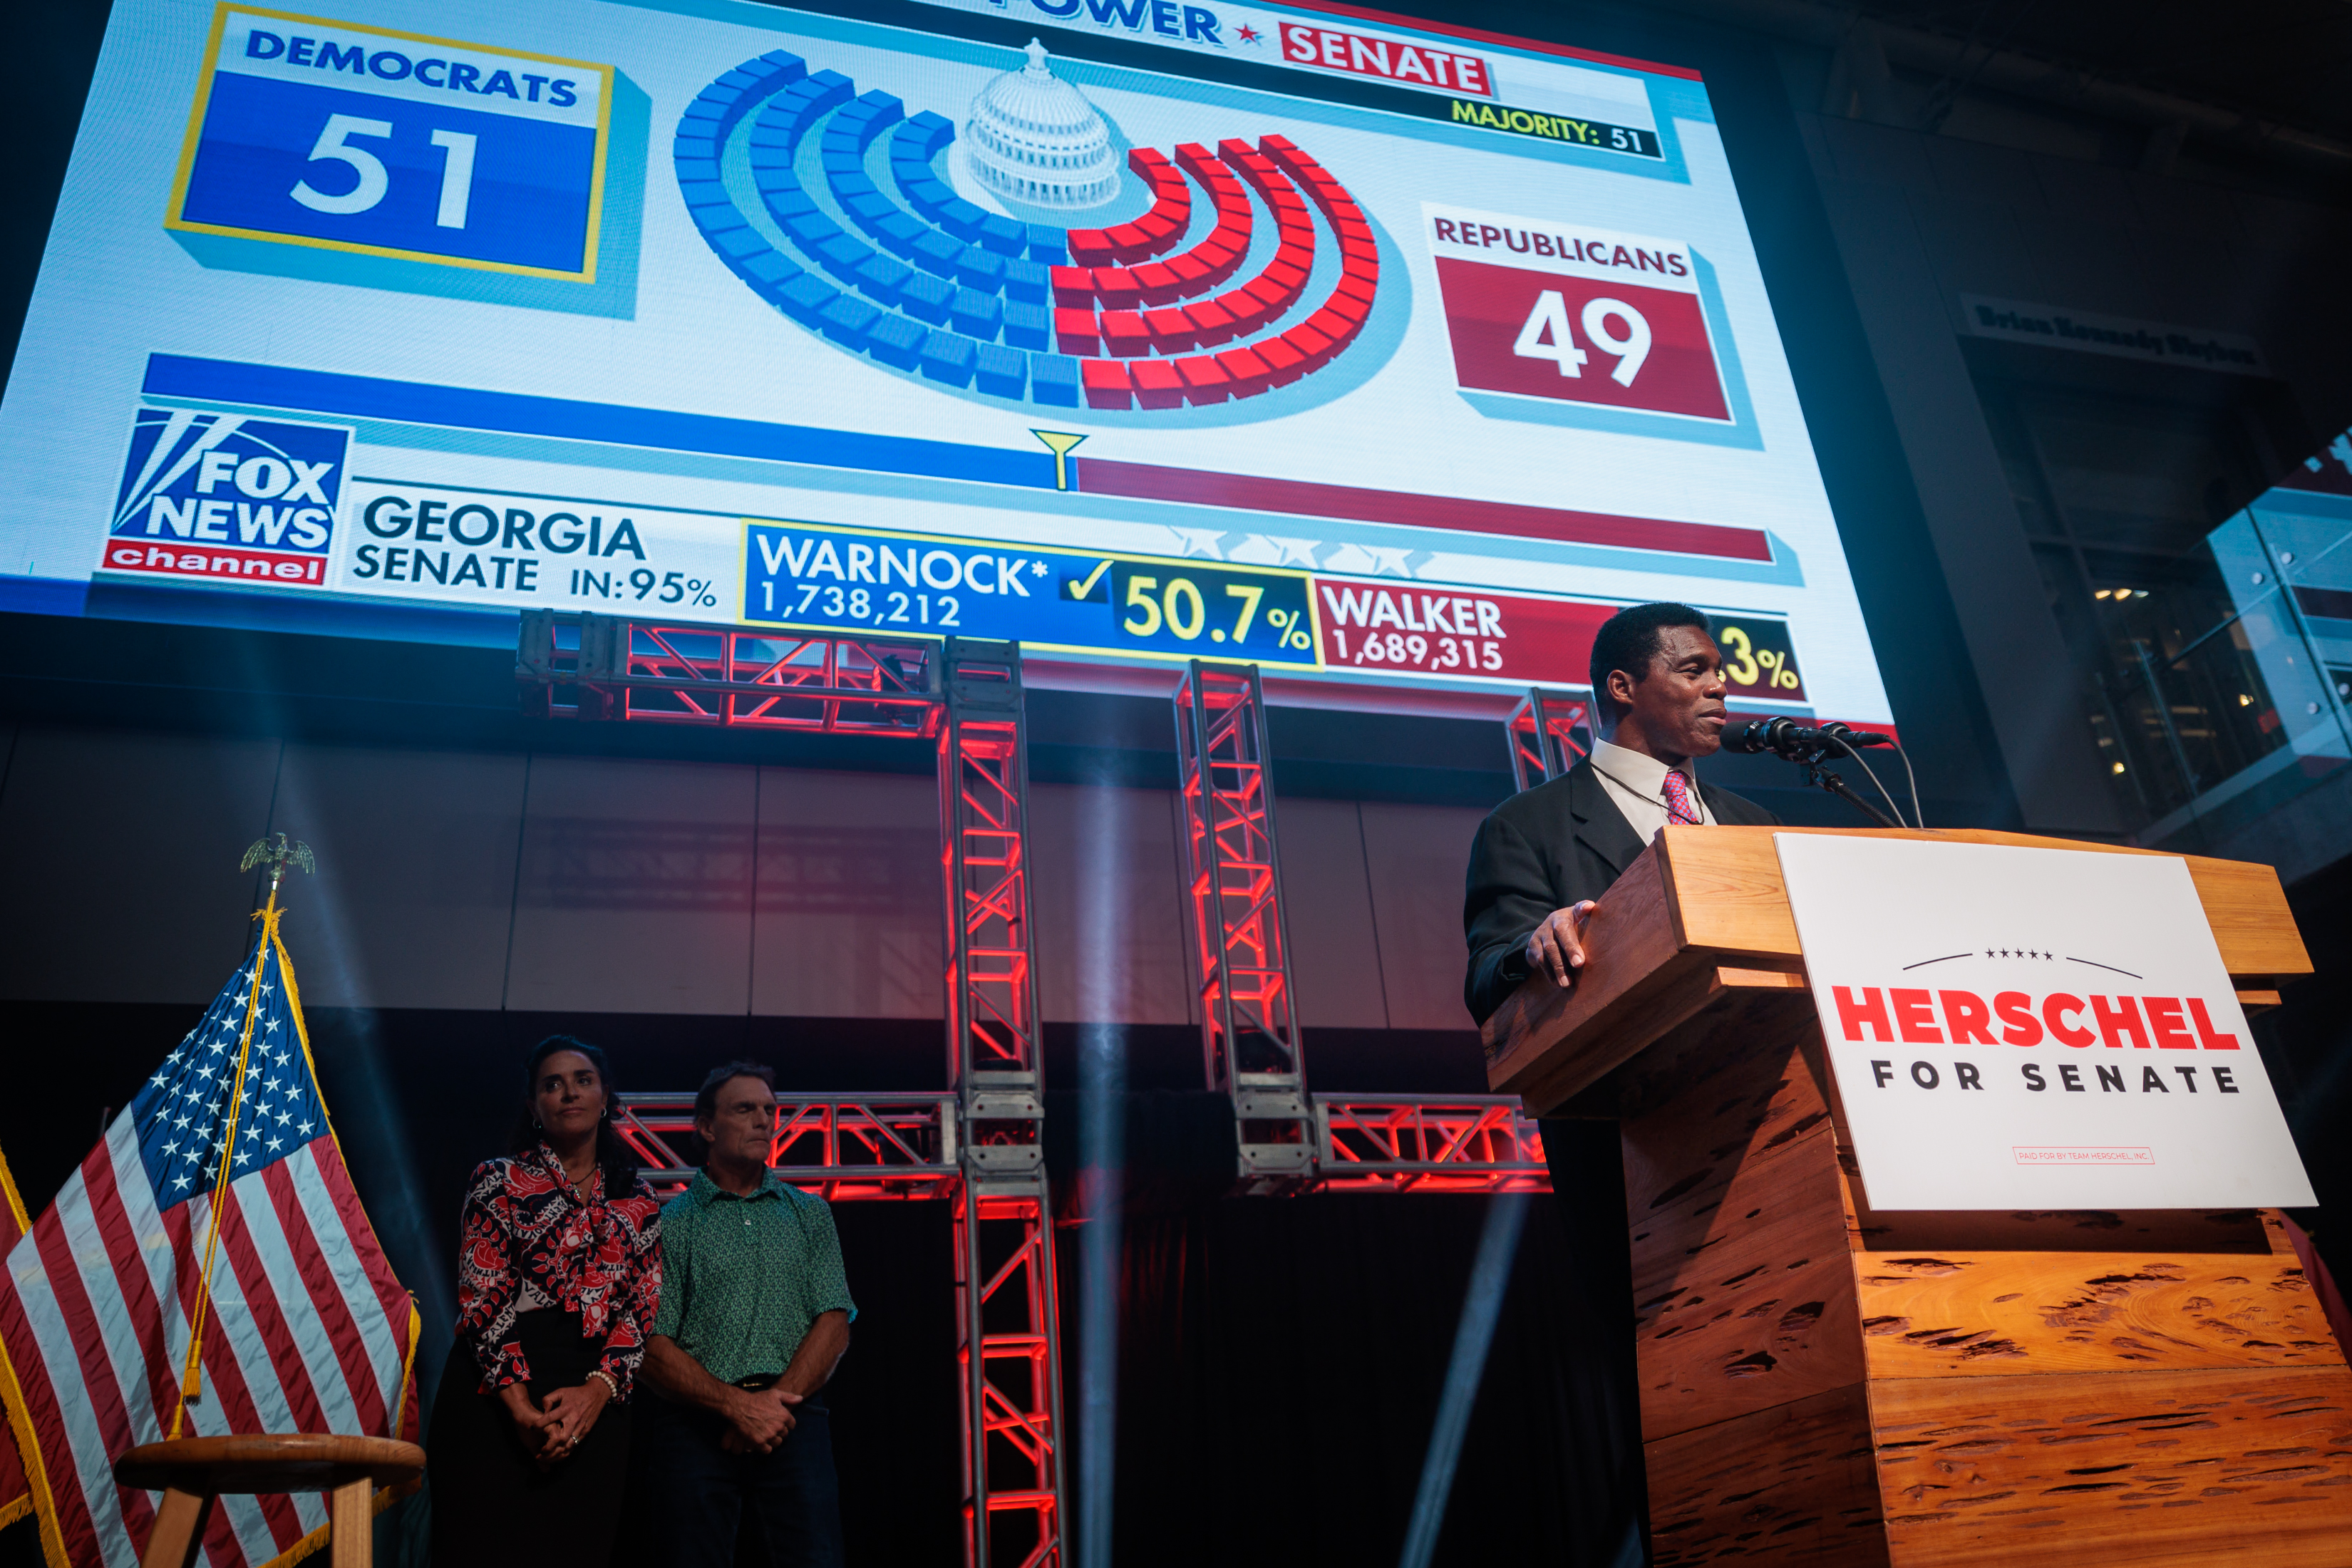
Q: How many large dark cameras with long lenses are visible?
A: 0